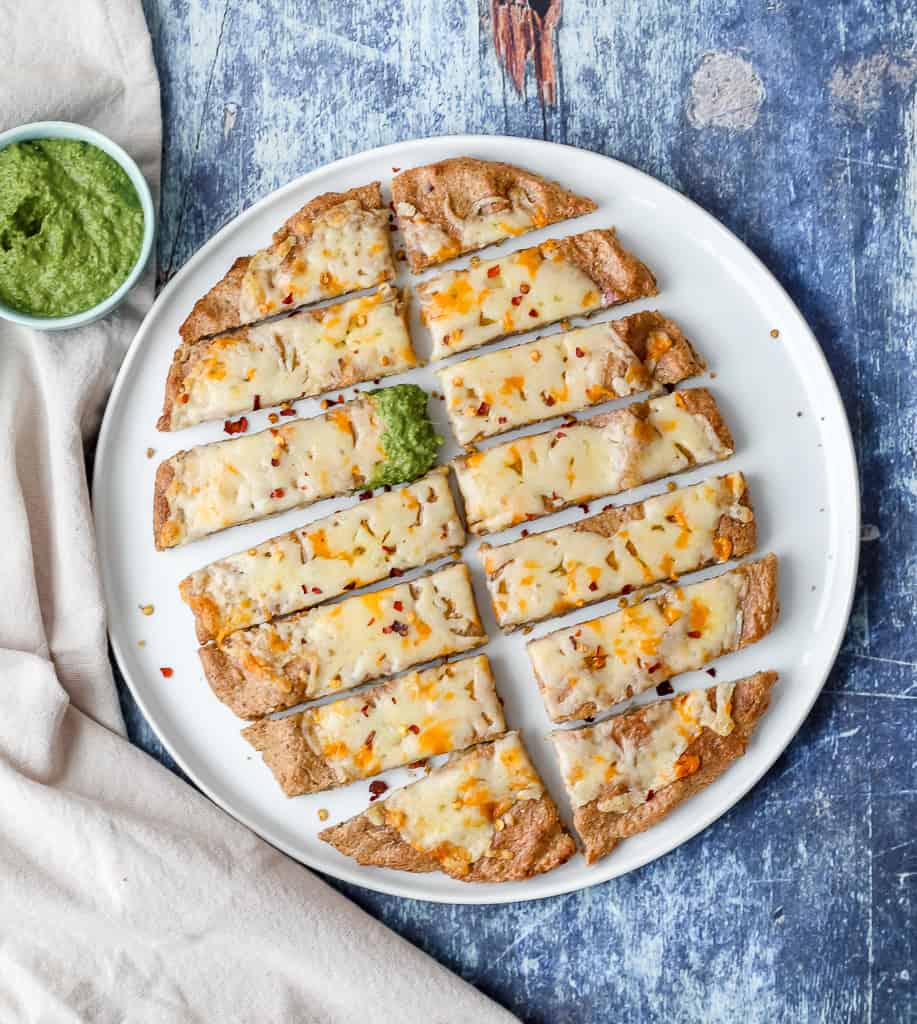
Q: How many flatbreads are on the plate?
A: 14